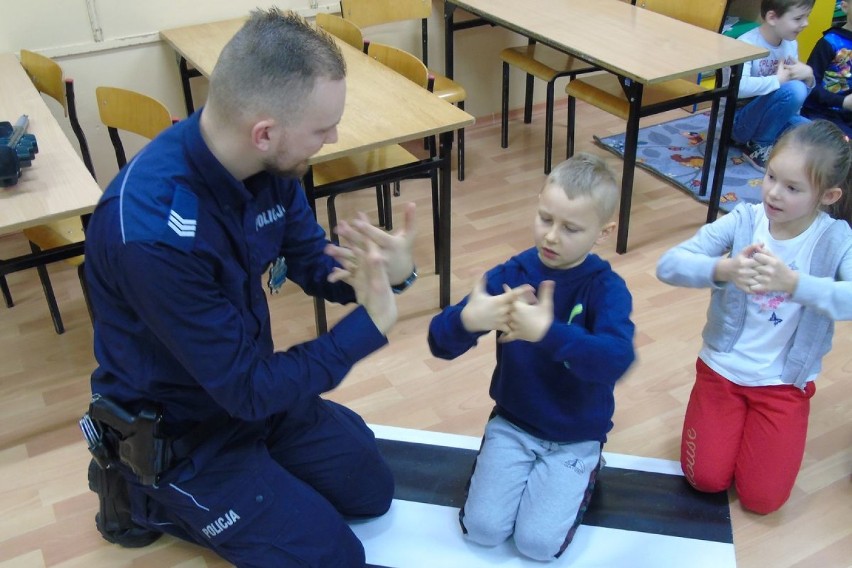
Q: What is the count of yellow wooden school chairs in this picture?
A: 7